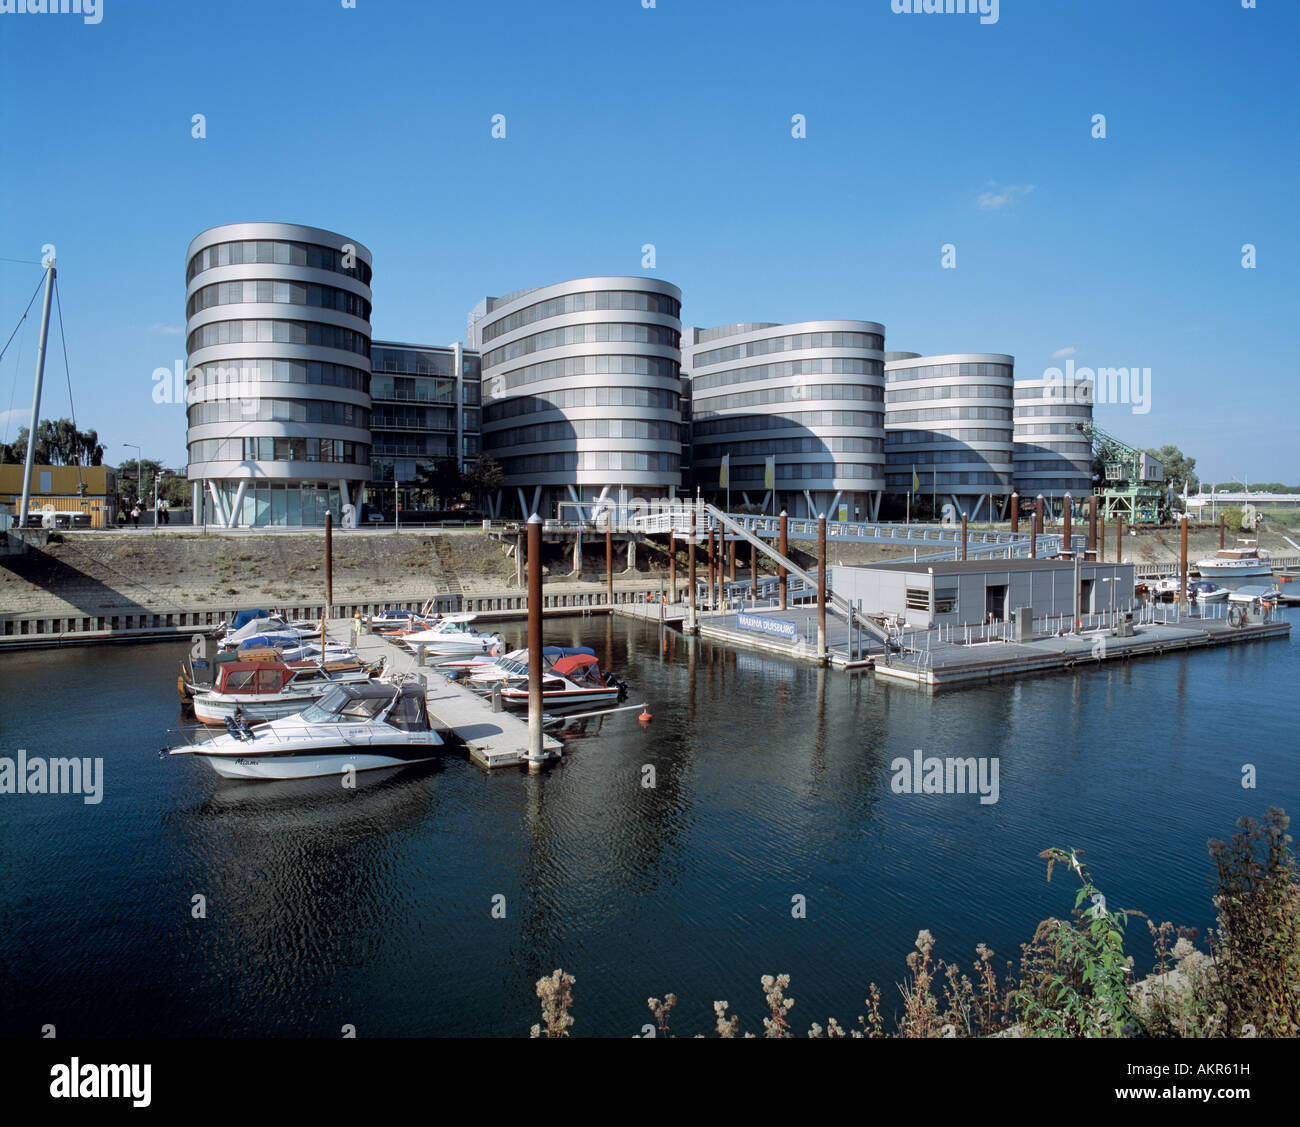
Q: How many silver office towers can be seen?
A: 5